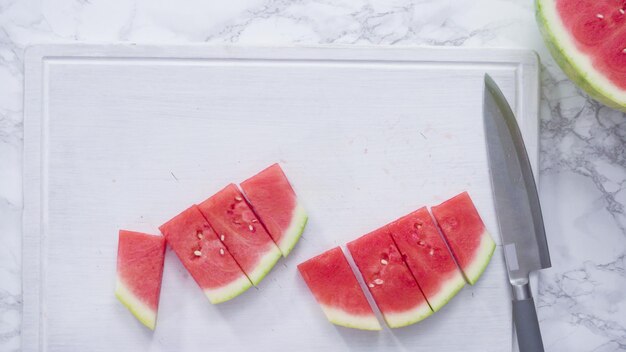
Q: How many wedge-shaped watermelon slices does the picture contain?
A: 8